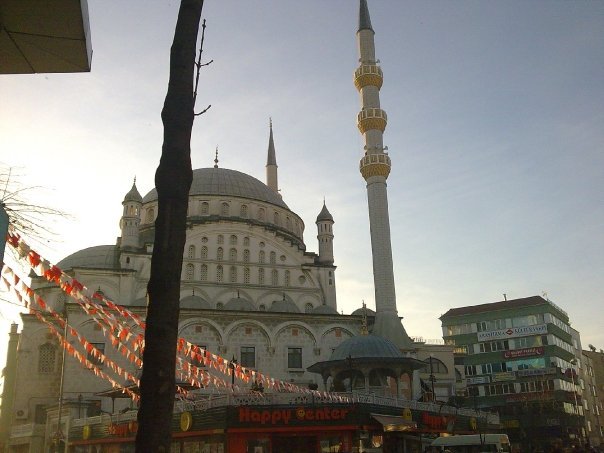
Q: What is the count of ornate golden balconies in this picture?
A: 3